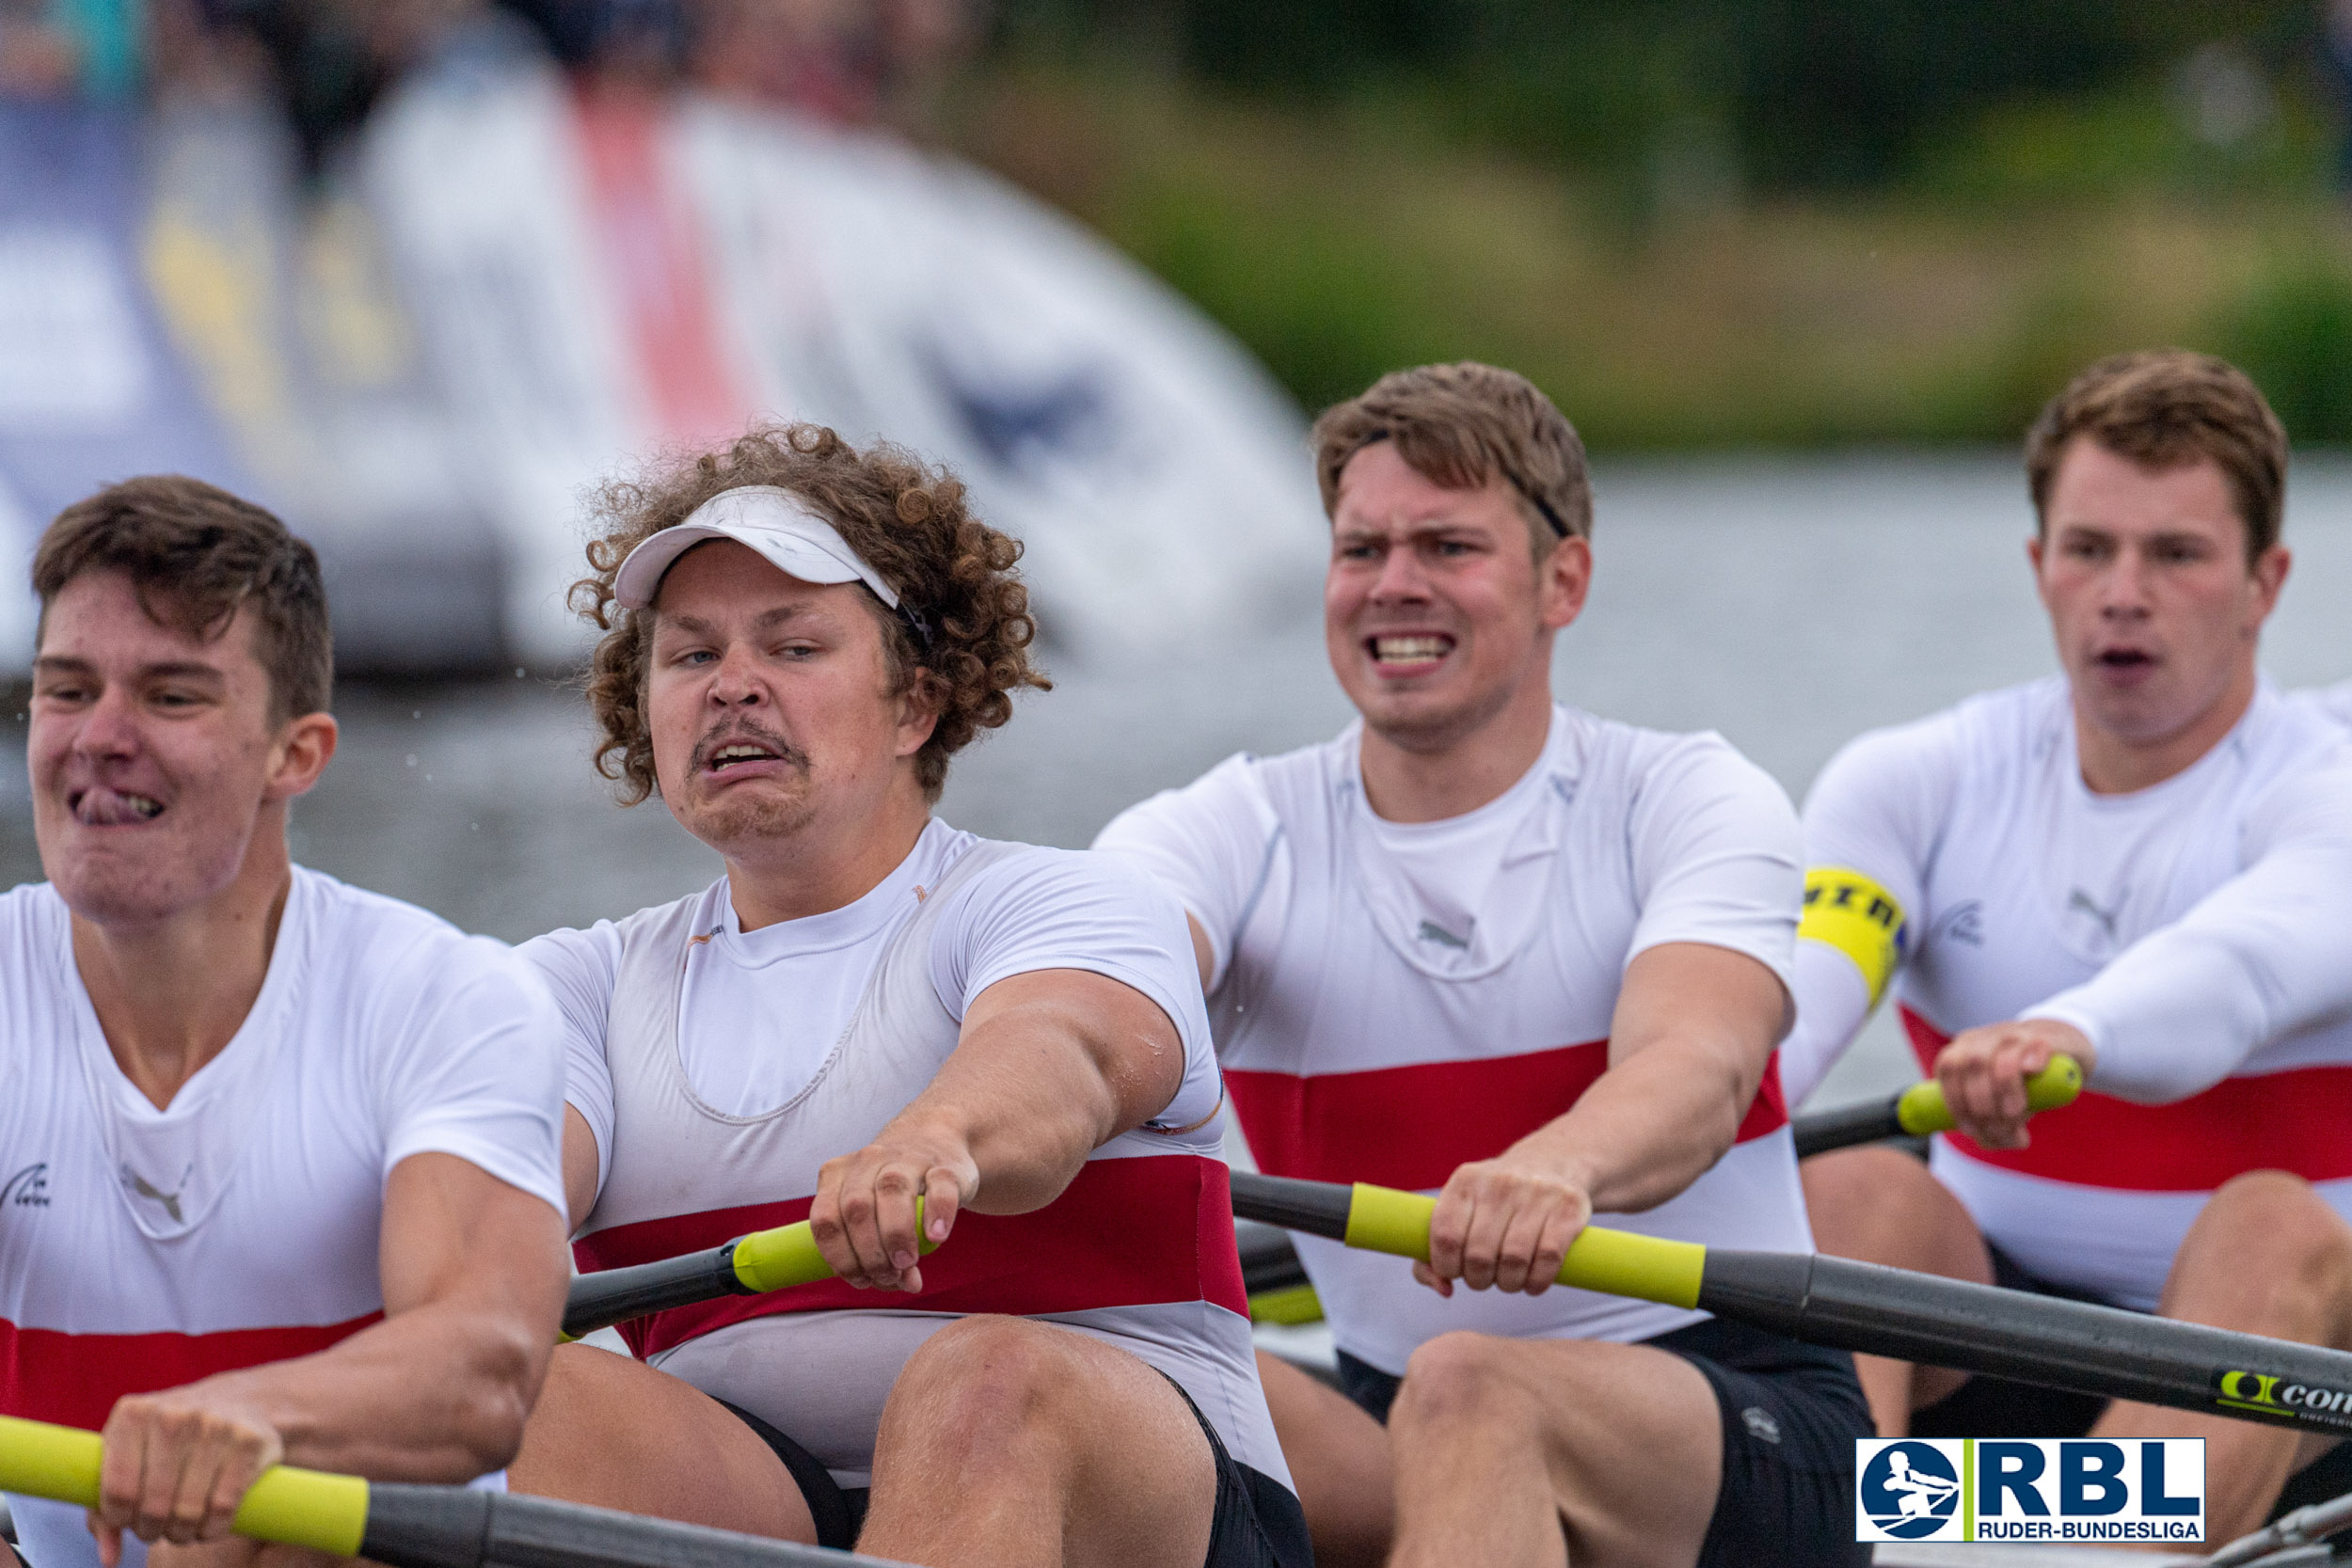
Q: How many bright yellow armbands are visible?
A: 1